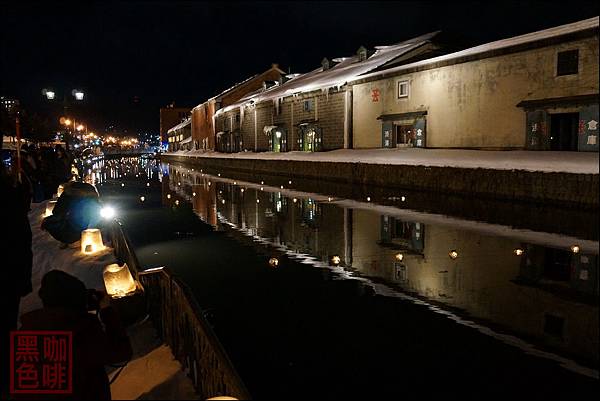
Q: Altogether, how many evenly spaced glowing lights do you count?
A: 6